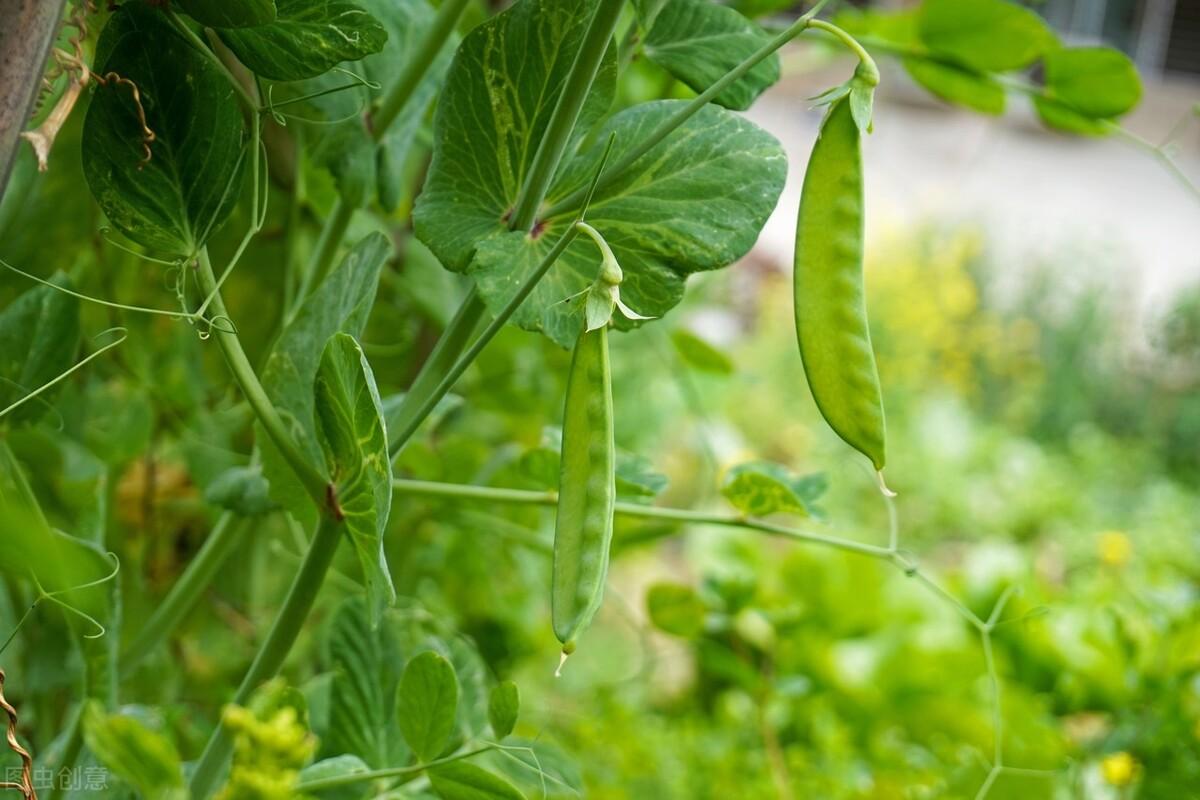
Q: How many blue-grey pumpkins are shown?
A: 0